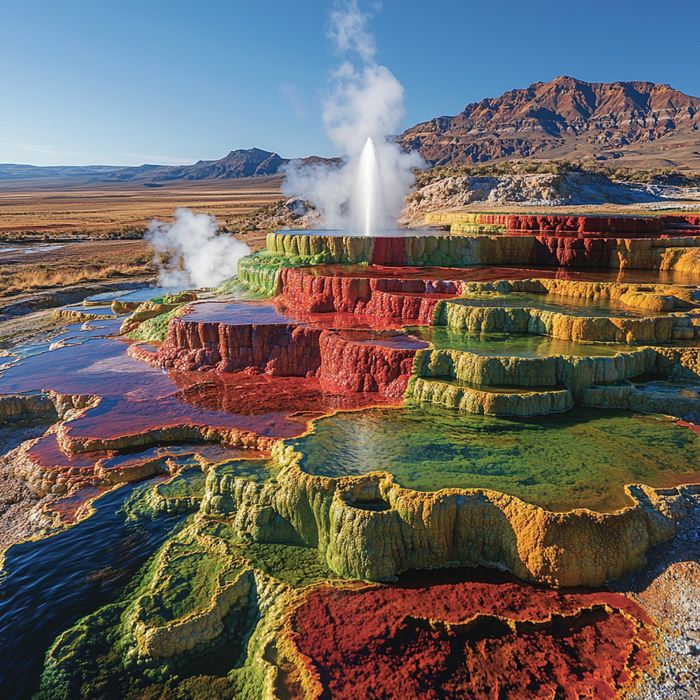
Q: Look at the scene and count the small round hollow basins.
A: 1